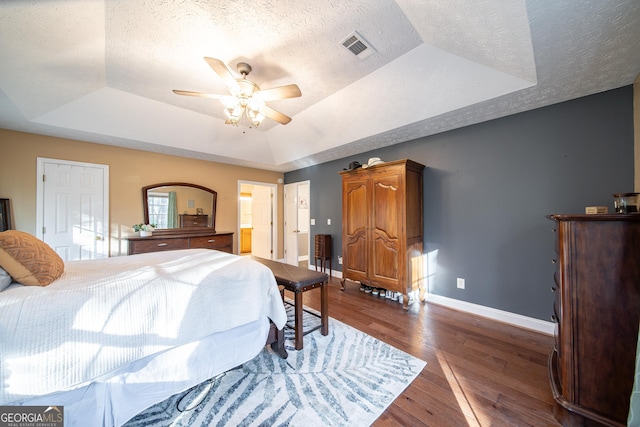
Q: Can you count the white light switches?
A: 2